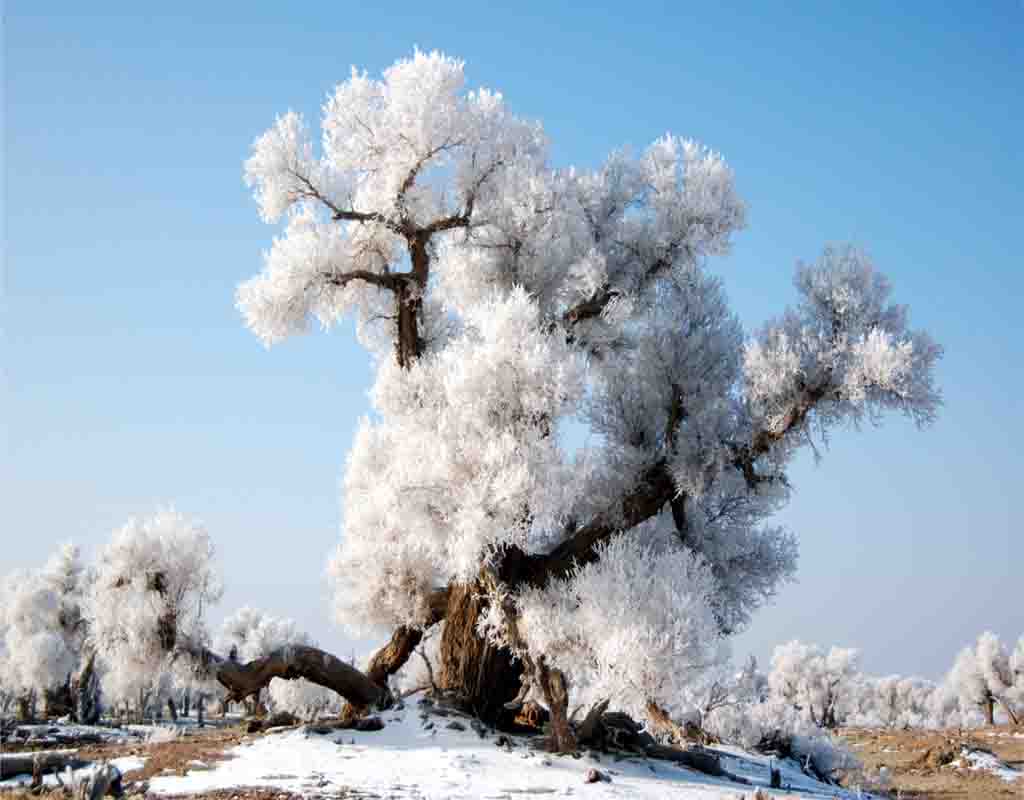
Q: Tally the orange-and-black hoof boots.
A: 0